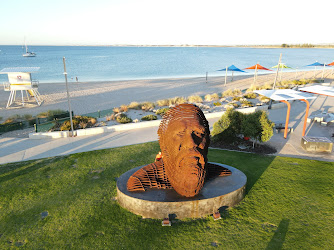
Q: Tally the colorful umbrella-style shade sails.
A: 5